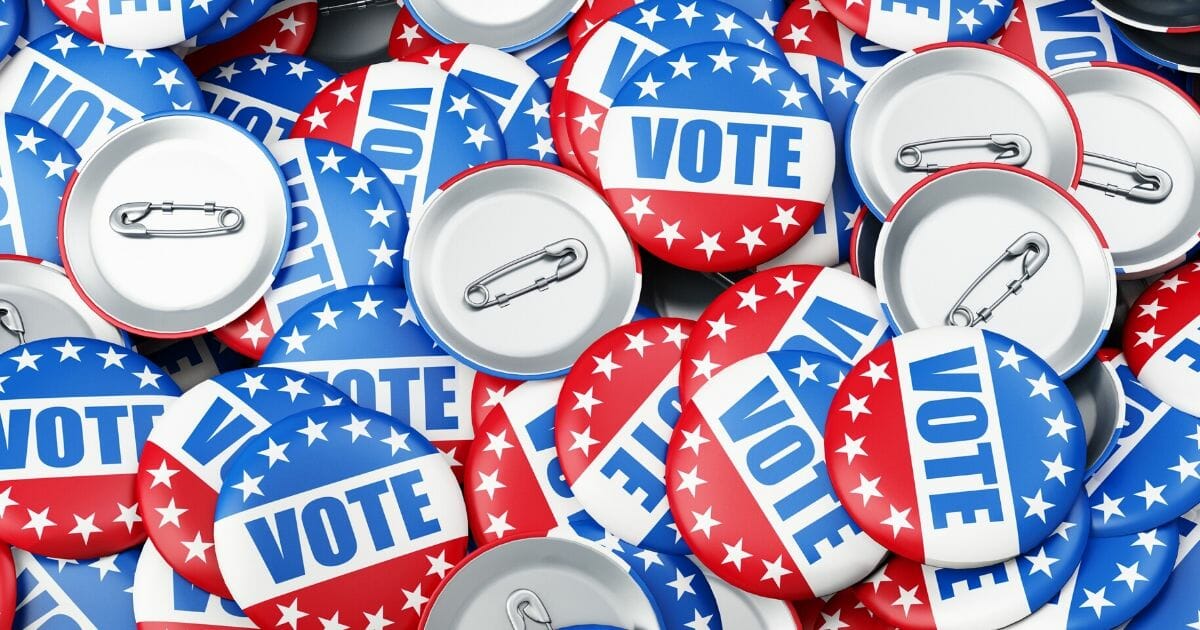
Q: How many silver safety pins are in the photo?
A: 7